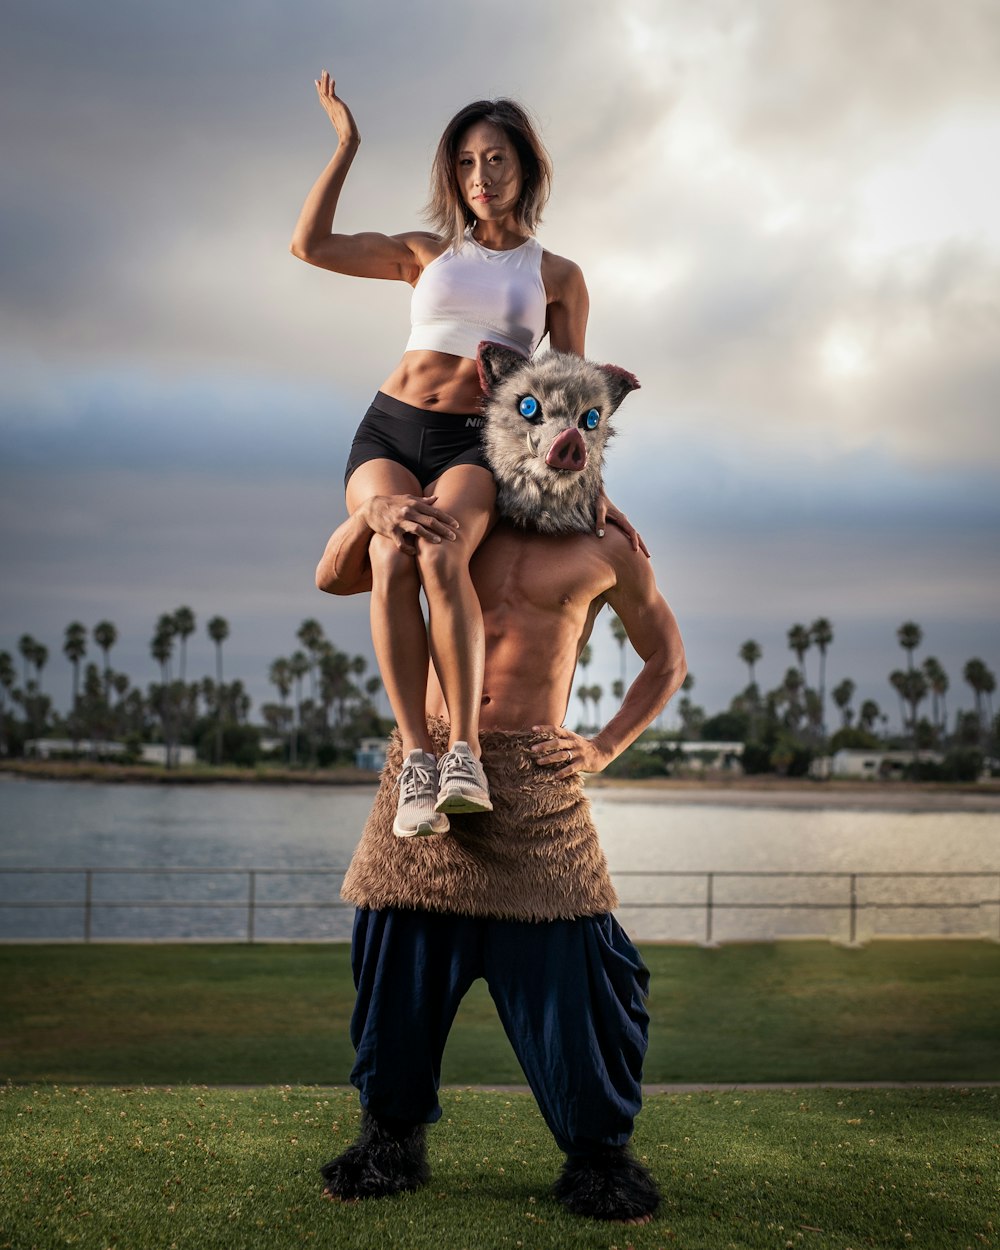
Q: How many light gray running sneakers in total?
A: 2